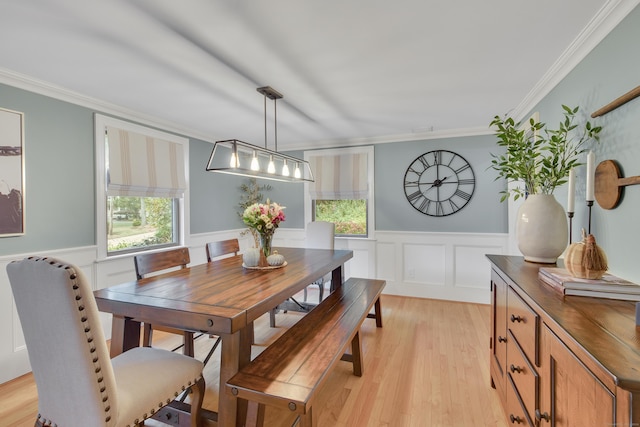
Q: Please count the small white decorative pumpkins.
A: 2